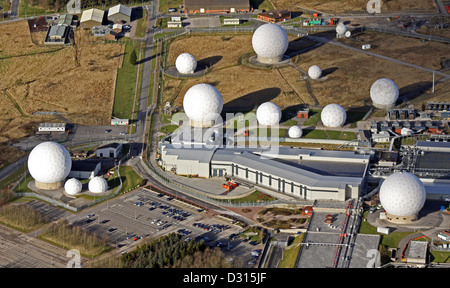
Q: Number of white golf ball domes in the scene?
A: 13